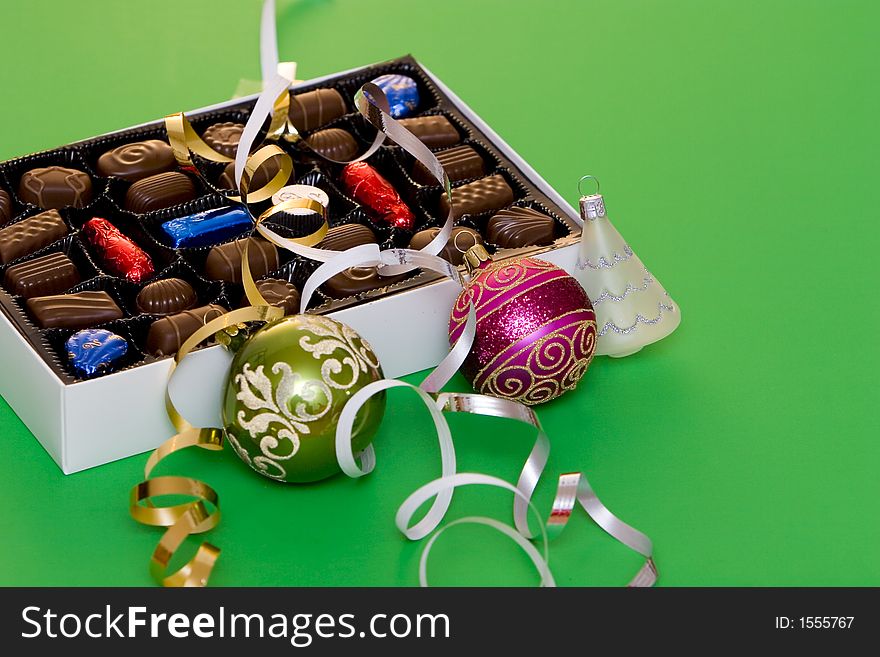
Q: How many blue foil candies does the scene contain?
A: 3